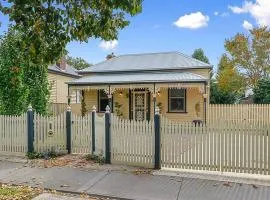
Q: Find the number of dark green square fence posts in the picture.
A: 5